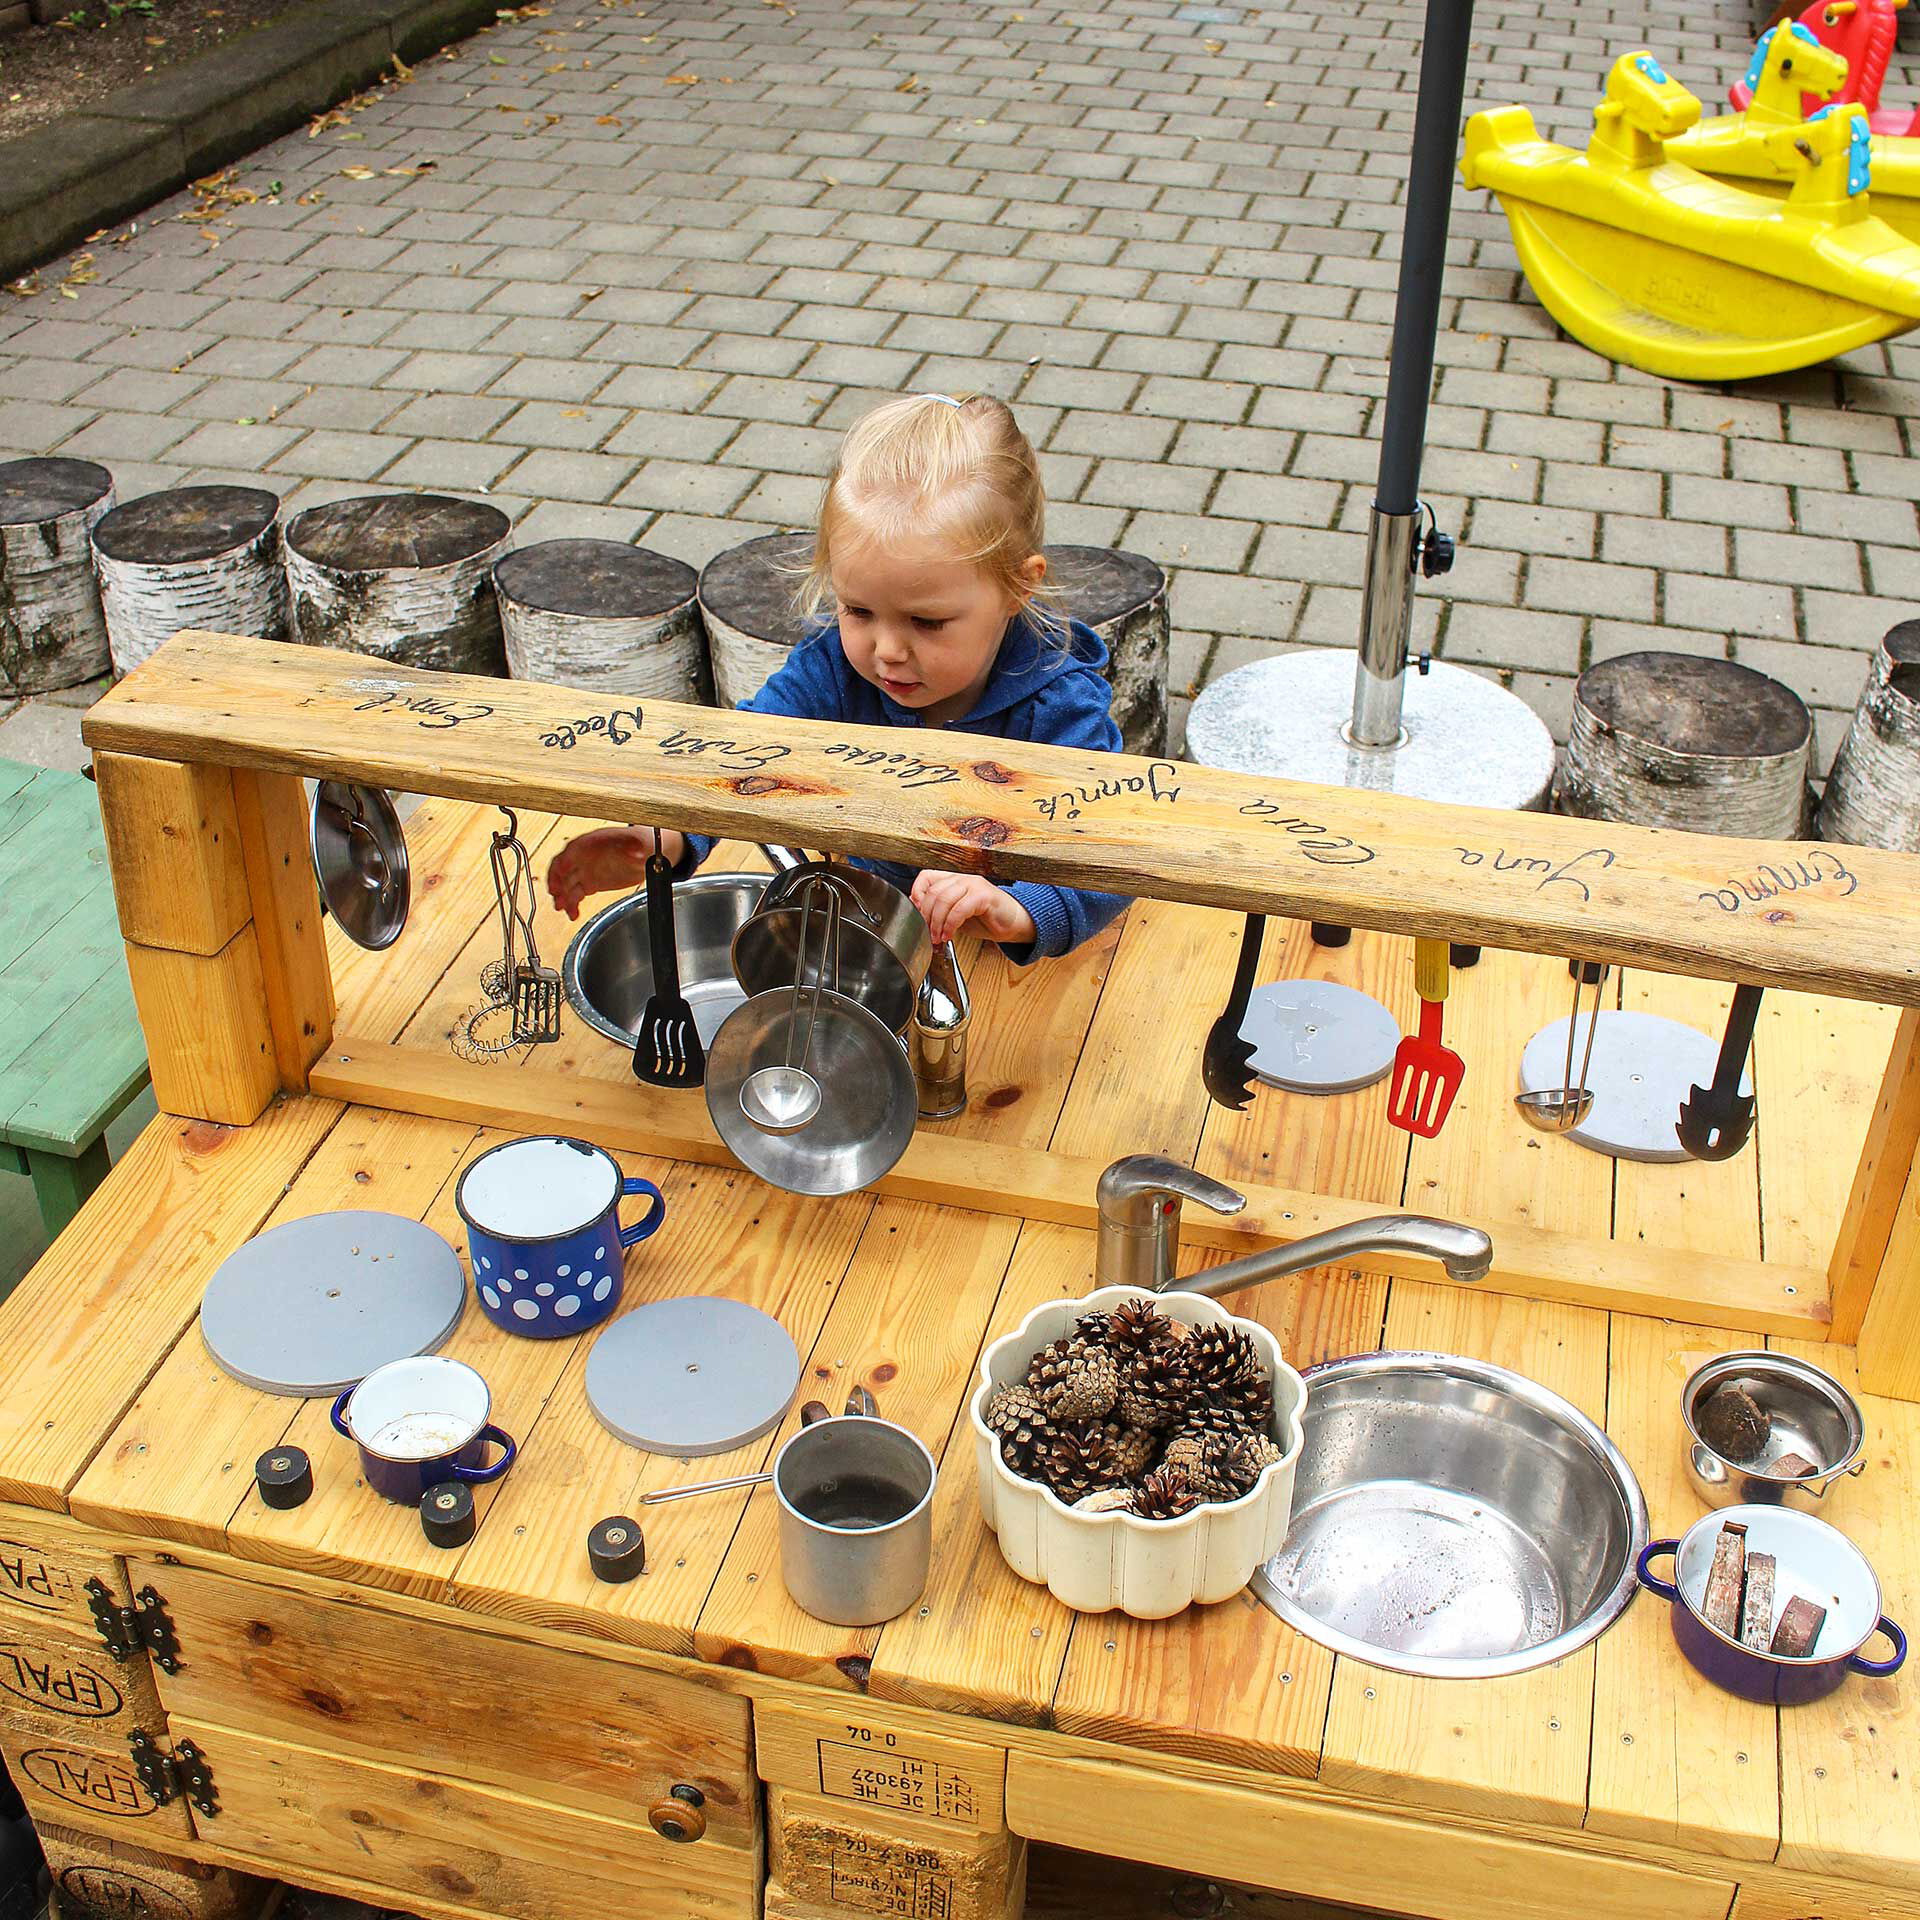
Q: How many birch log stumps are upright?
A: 8